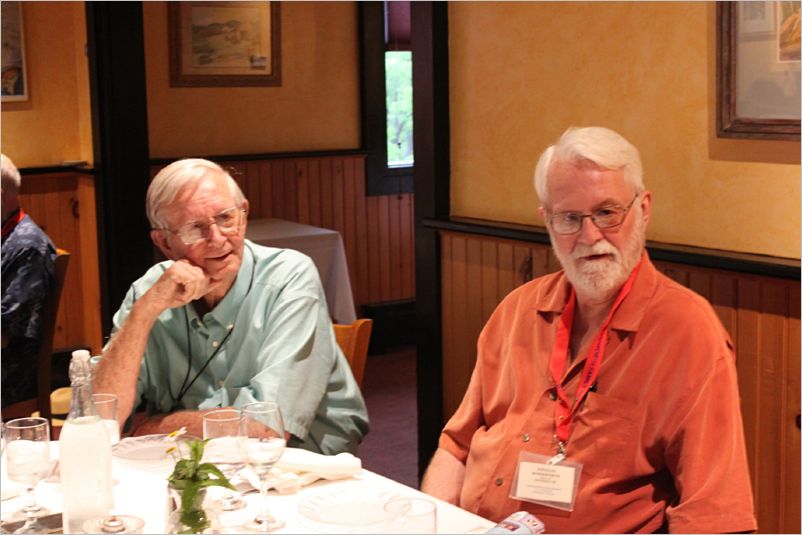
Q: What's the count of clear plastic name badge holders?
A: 1